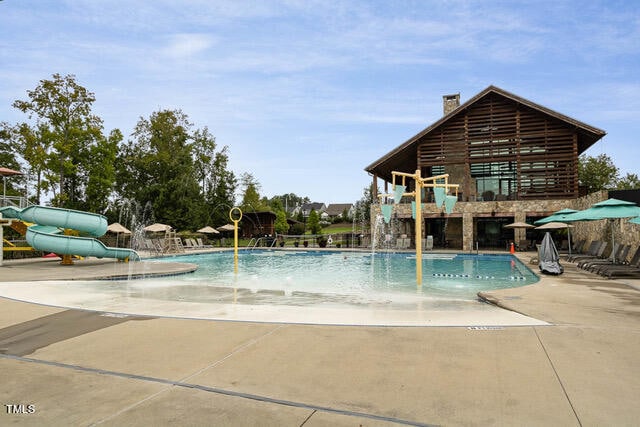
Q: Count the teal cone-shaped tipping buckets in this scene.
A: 5